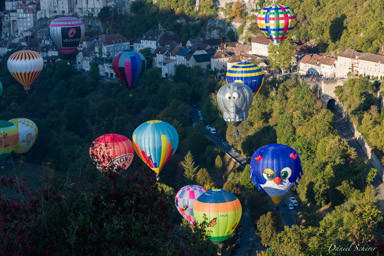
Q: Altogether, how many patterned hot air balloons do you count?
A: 11